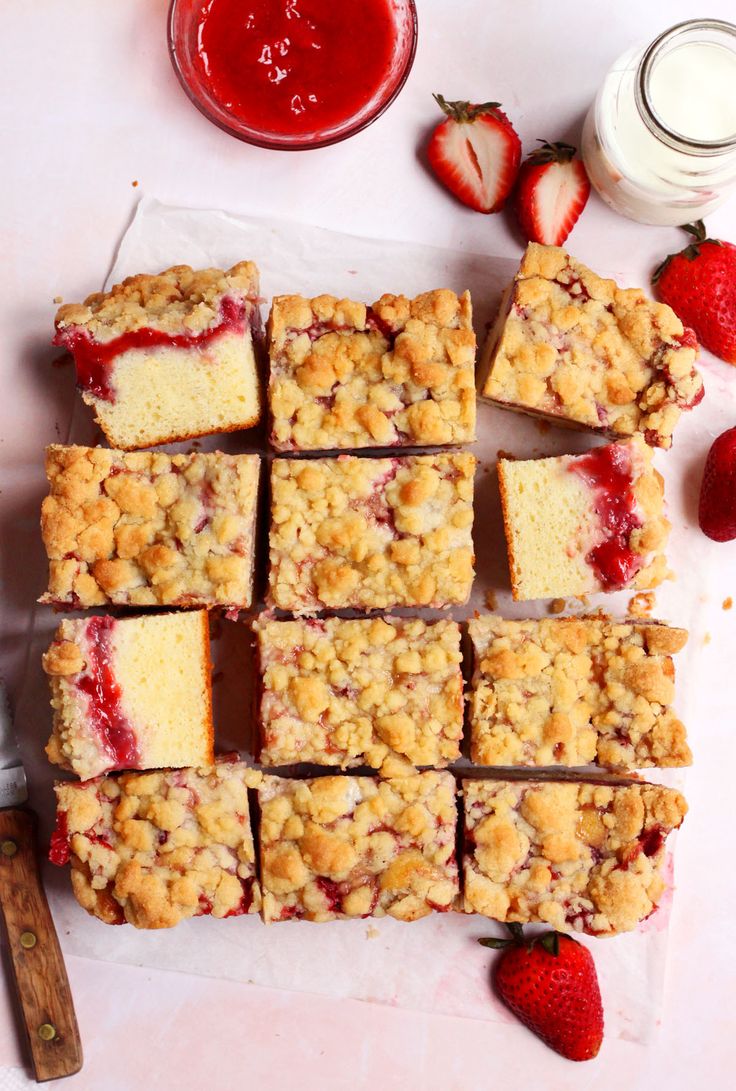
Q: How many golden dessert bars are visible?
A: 12